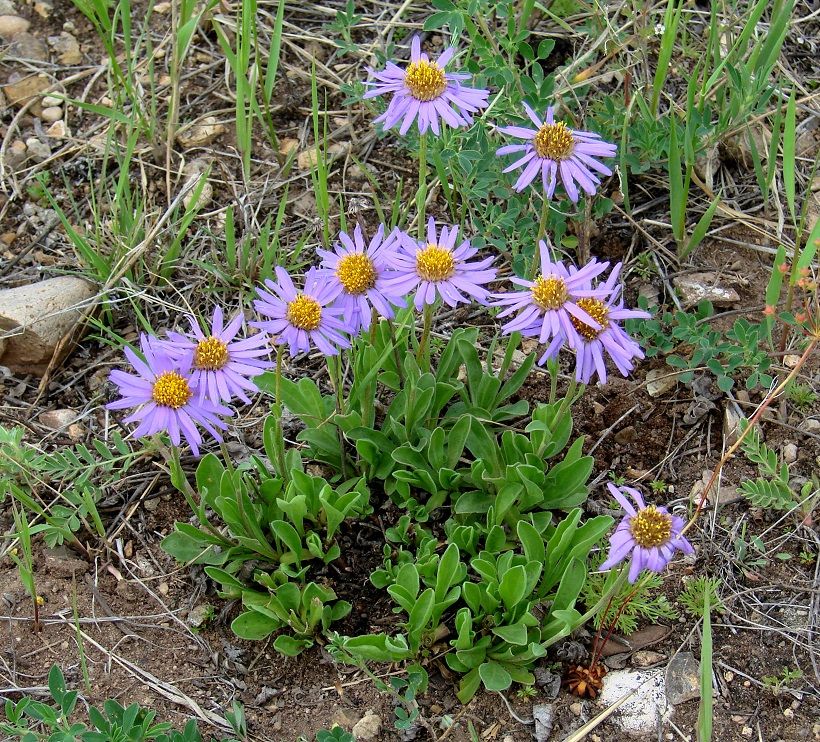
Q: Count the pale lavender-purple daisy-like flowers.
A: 10